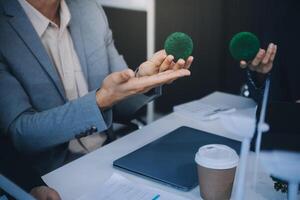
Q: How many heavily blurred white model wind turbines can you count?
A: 3